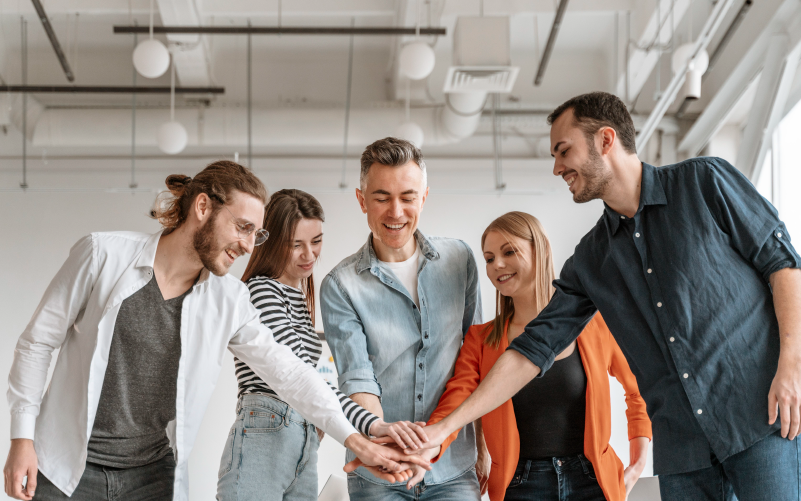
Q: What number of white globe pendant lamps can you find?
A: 5